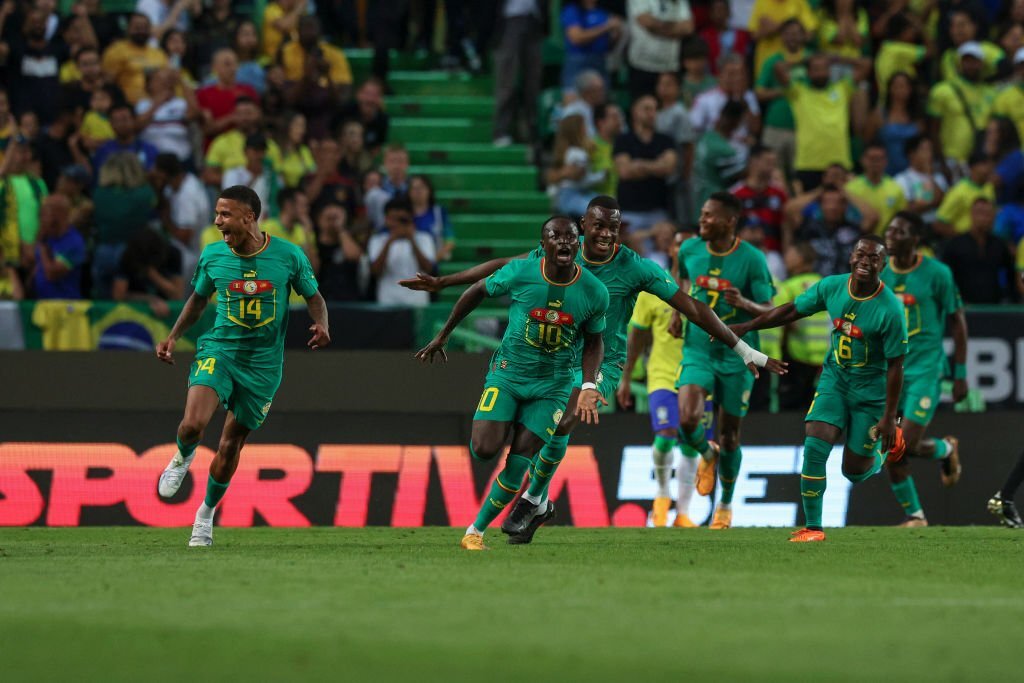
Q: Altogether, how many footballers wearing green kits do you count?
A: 6